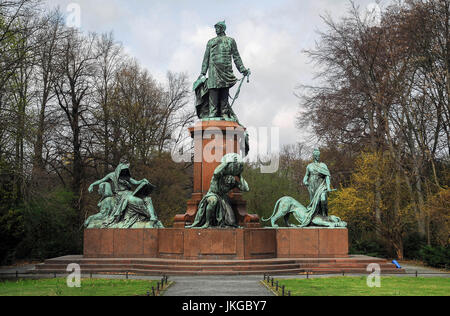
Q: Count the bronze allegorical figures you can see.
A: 3